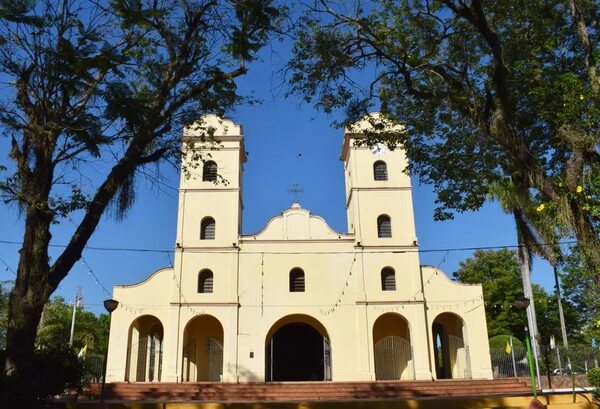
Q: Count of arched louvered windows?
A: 7